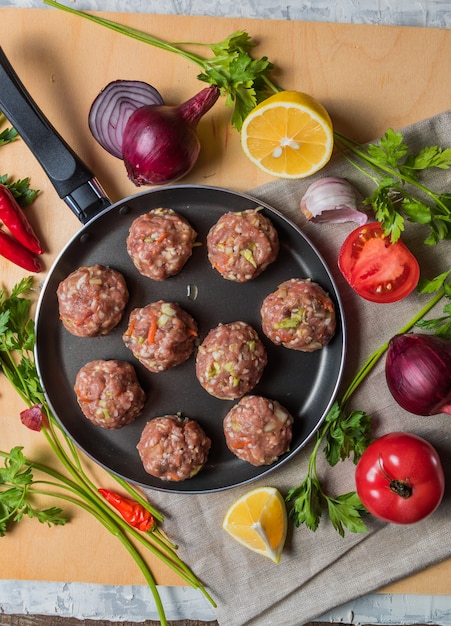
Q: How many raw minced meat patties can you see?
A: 9